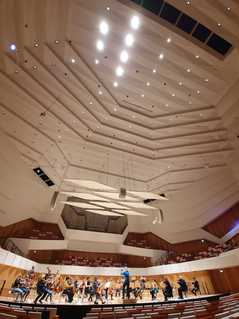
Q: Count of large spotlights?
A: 6